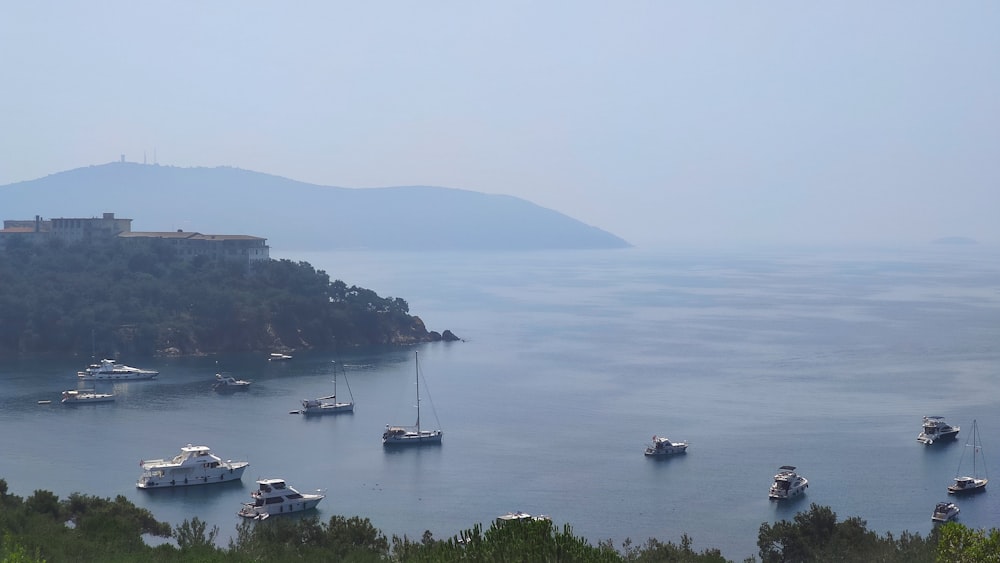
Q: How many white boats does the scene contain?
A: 14